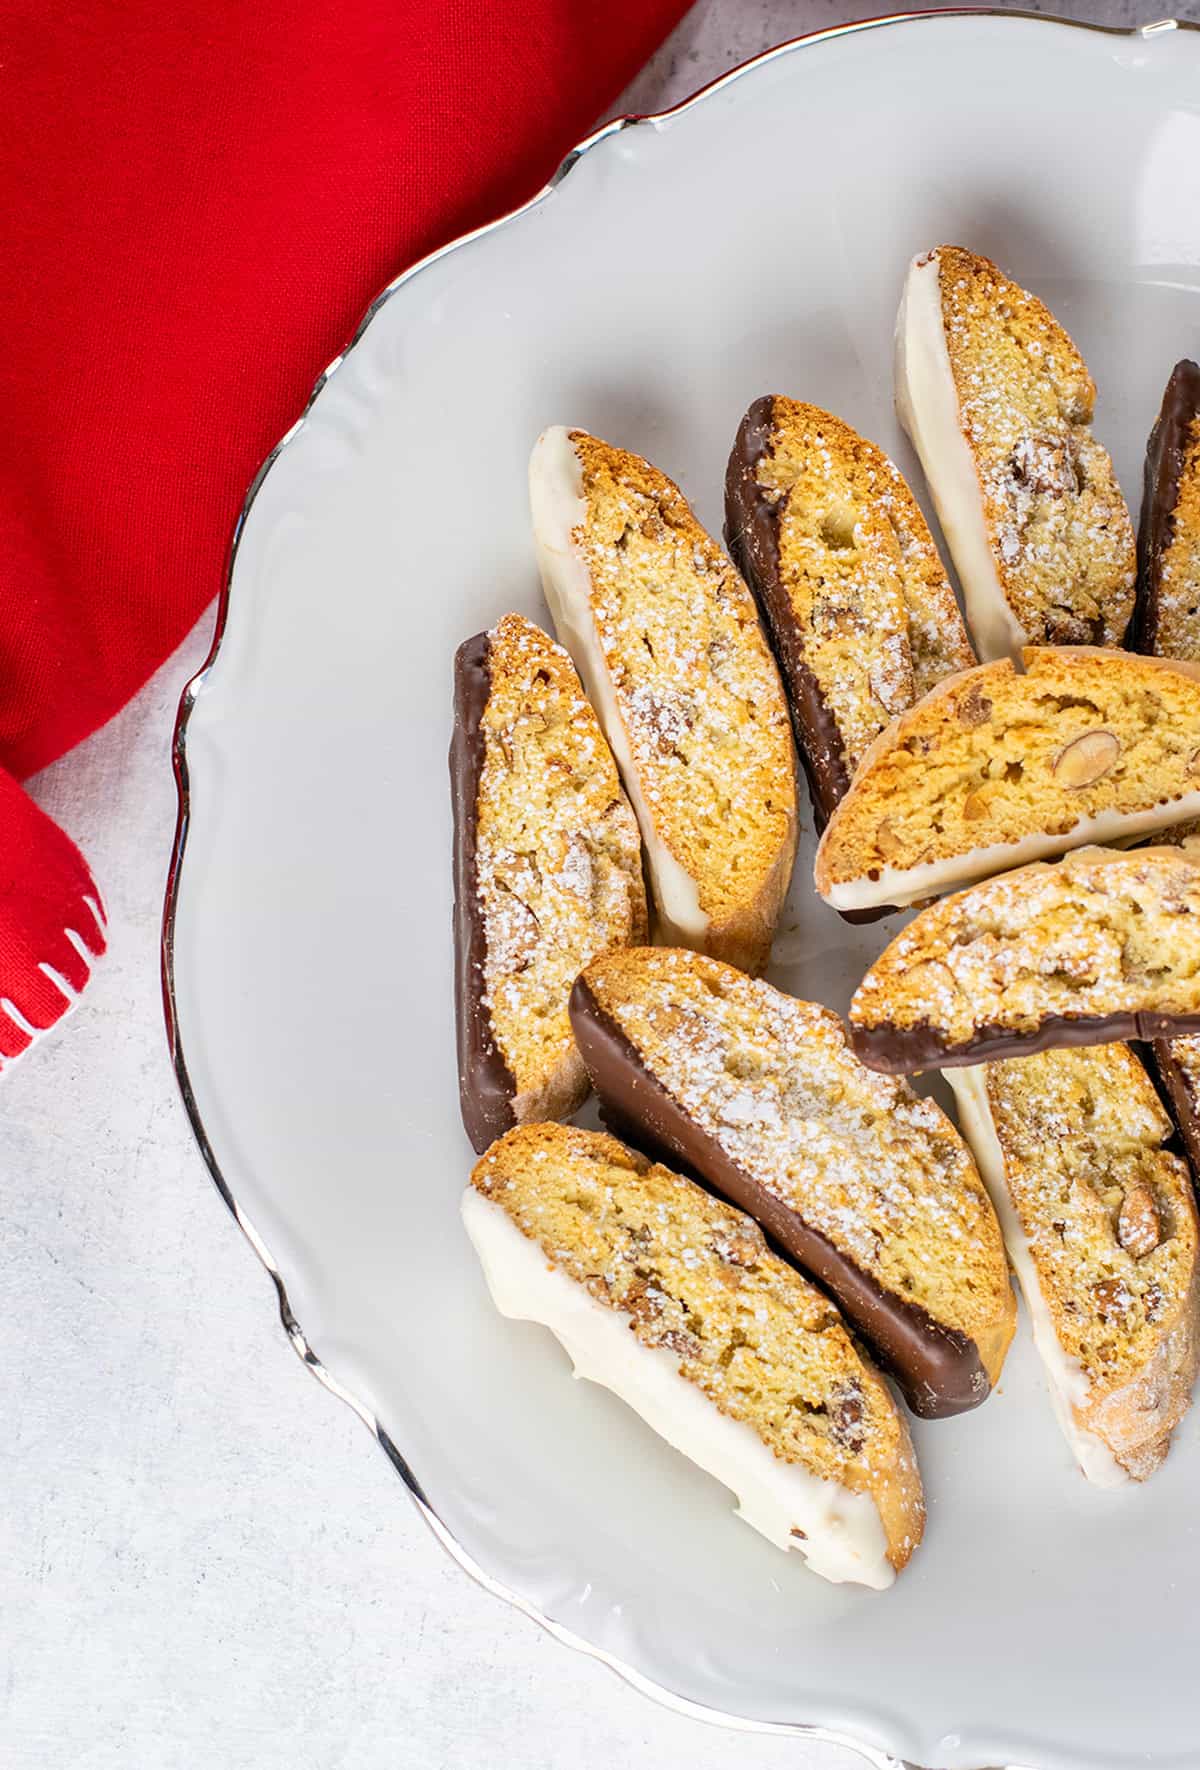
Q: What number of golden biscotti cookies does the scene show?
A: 11